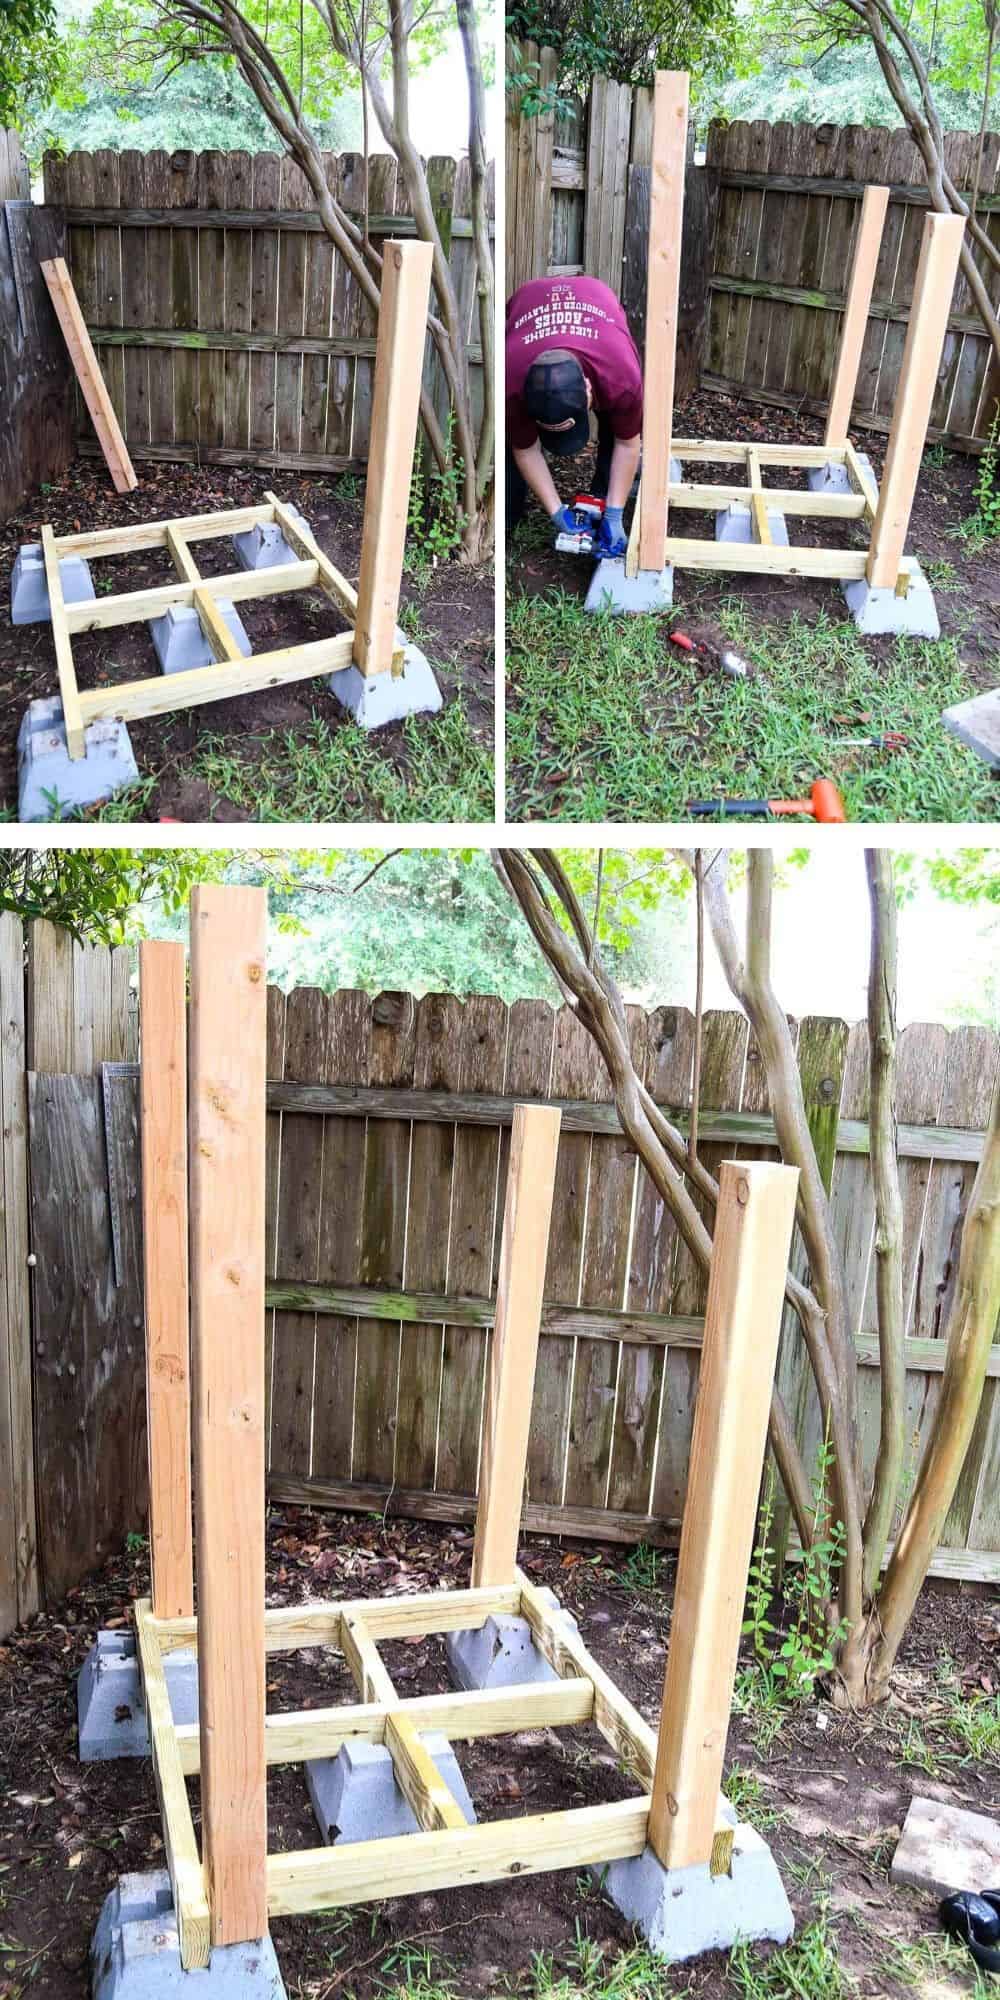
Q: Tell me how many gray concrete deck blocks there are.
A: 15